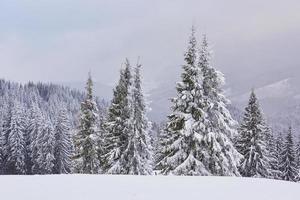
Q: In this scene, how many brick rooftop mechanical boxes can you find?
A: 0